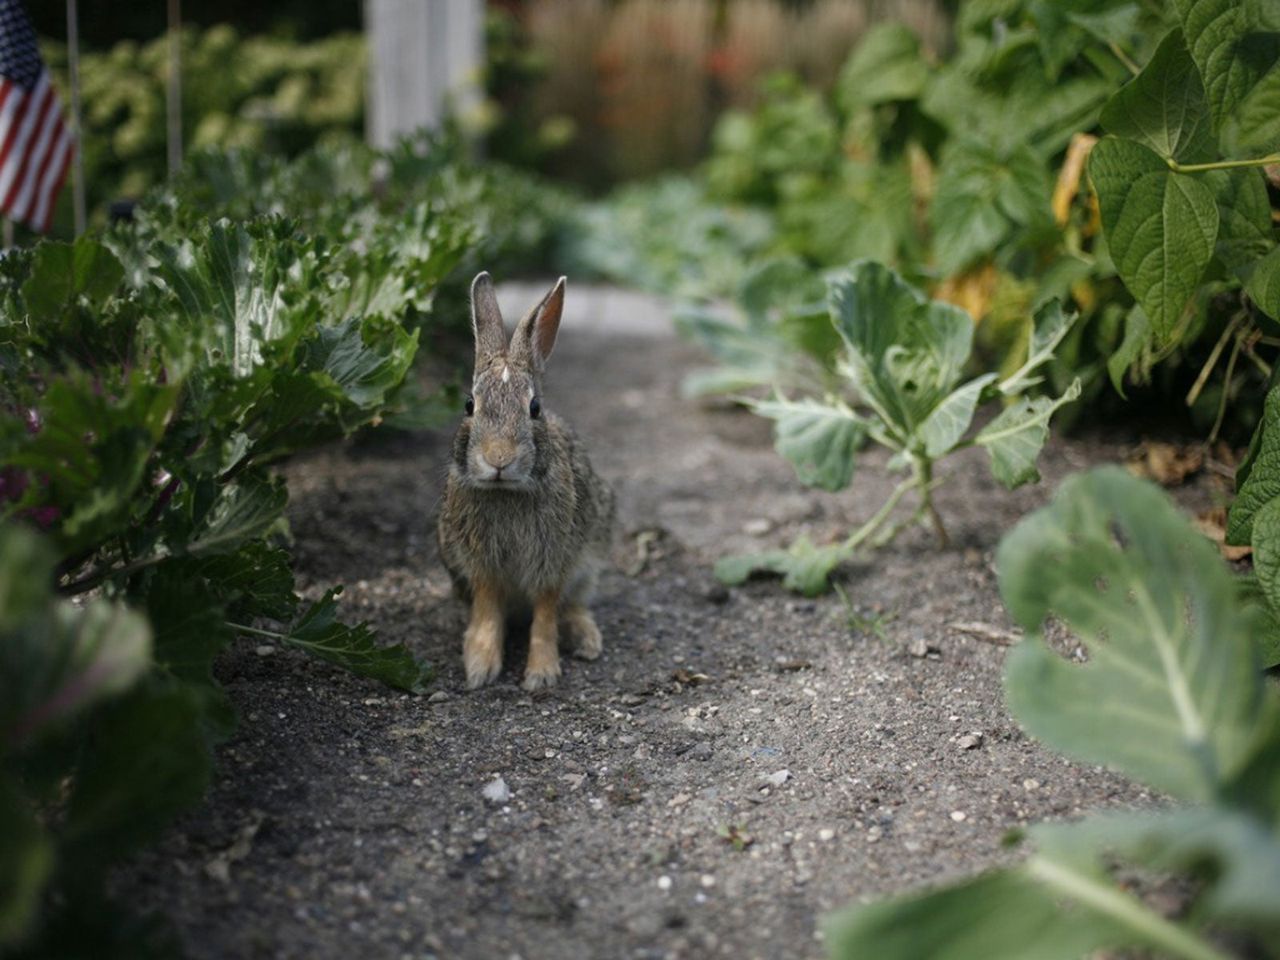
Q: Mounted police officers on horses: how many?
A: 0